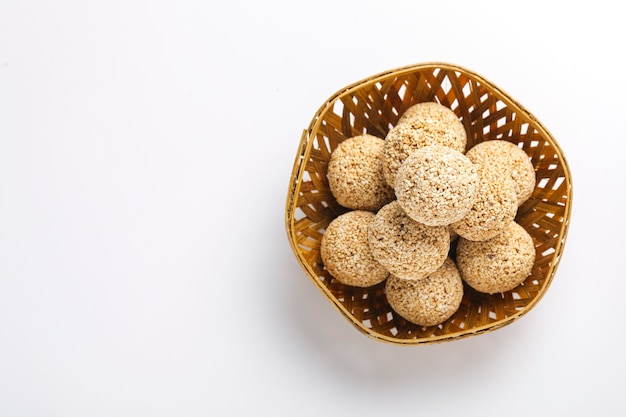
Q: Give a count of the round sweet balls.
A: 10